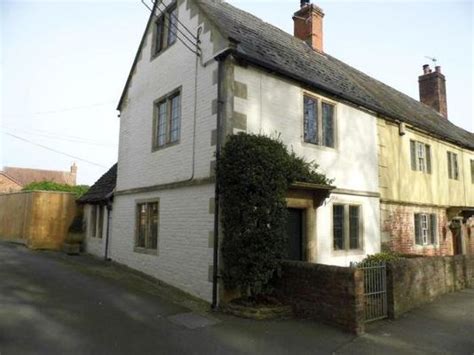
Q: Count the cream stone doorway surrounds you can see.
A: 1